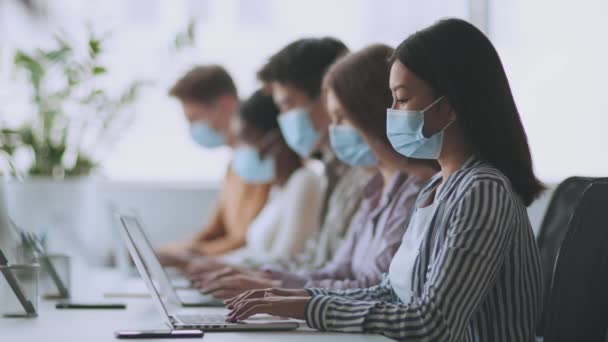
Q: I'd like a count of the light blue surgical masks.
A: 5